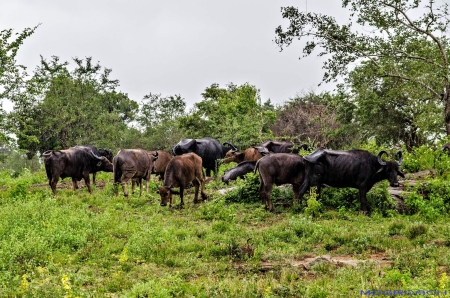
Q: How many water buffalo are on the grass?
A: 11